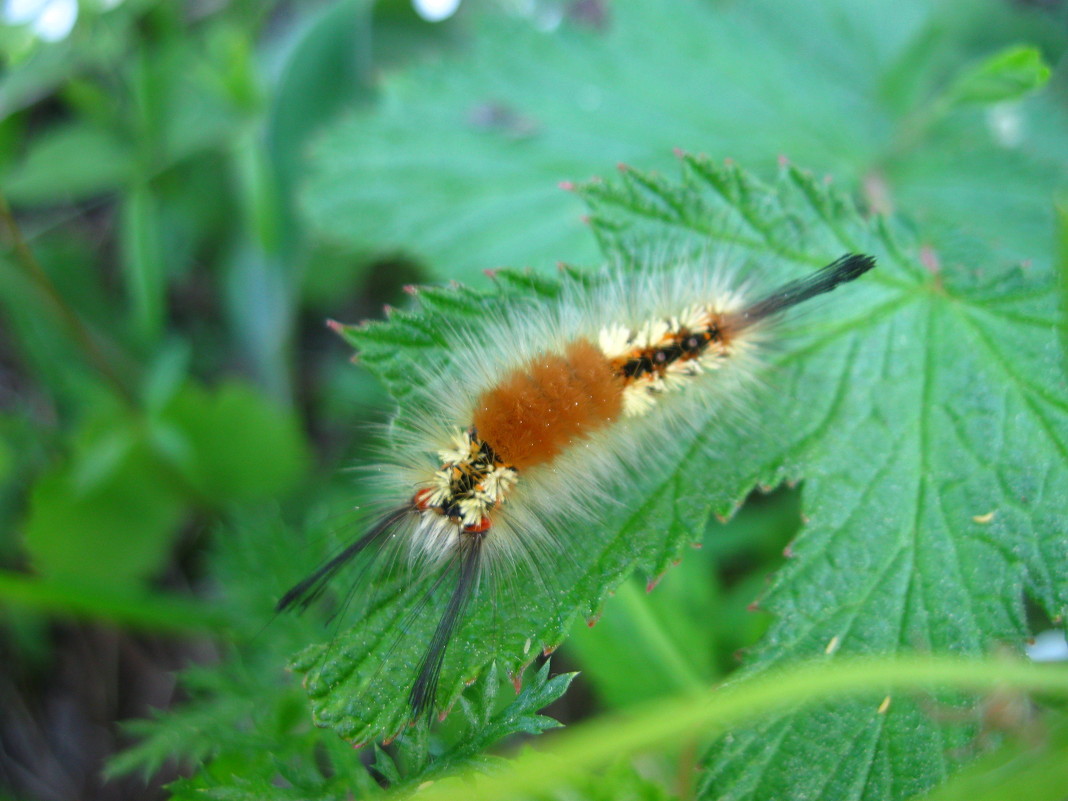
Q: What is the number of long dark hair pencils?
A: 3